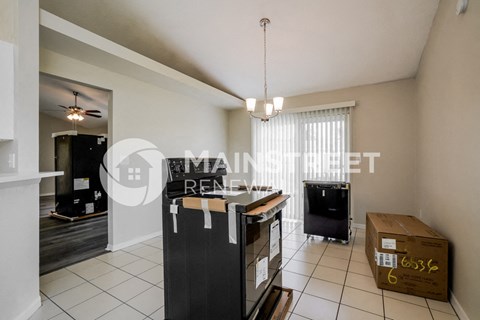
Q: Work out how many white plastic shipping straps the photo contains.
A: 3